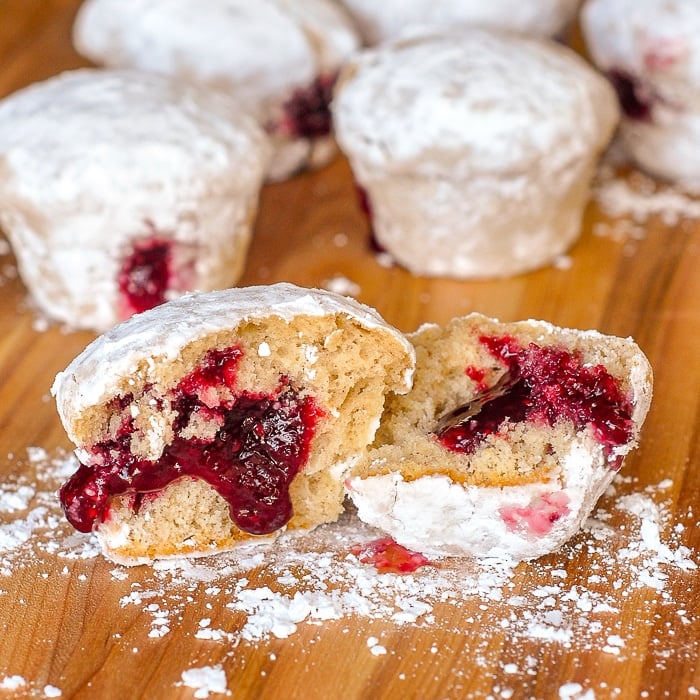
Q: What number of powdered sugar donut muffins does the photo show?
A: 6